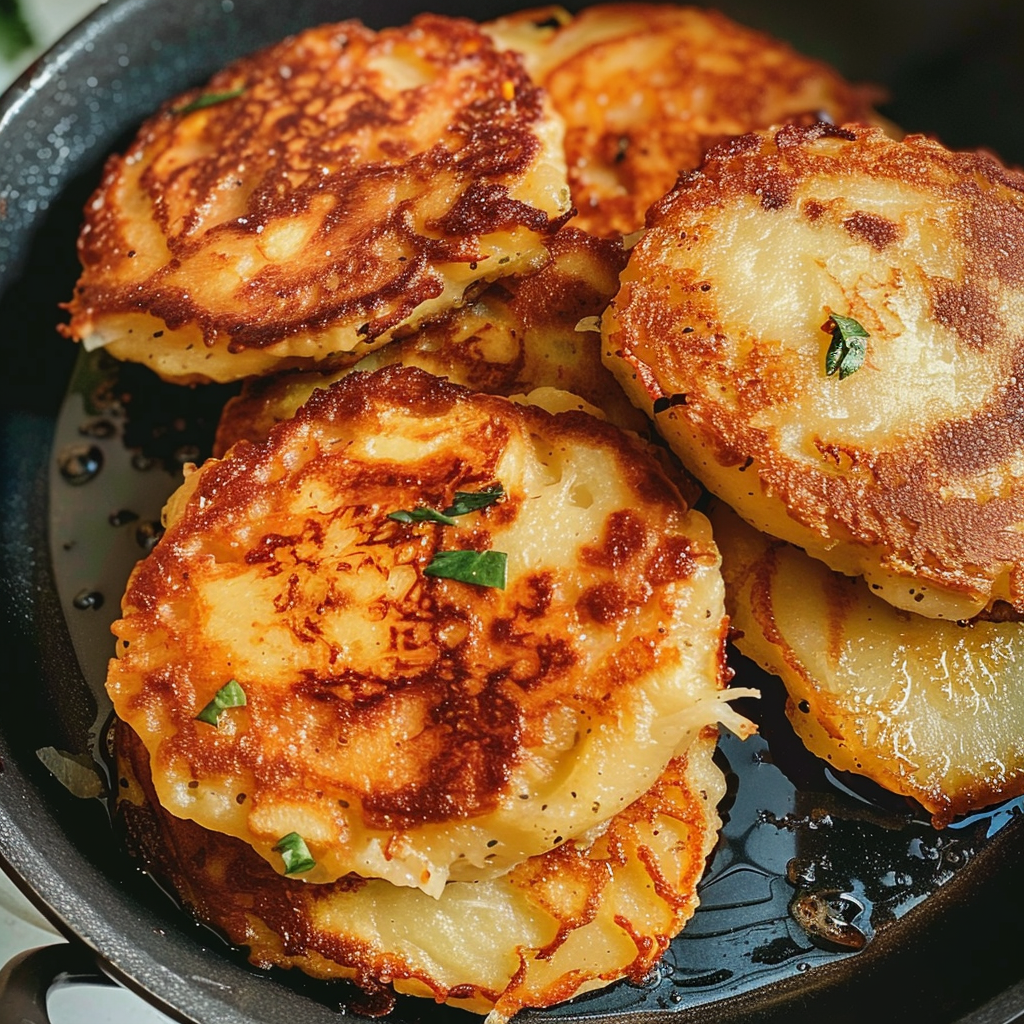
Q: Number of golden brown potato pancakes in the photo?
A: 7